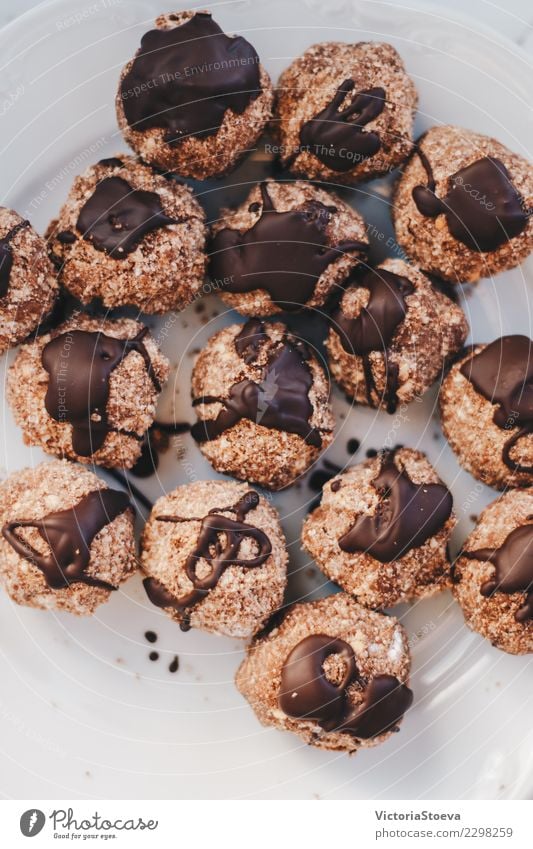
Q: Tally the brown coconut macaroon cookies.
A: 15